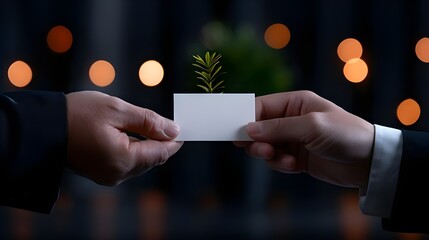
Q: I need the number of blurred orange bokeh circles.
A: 9